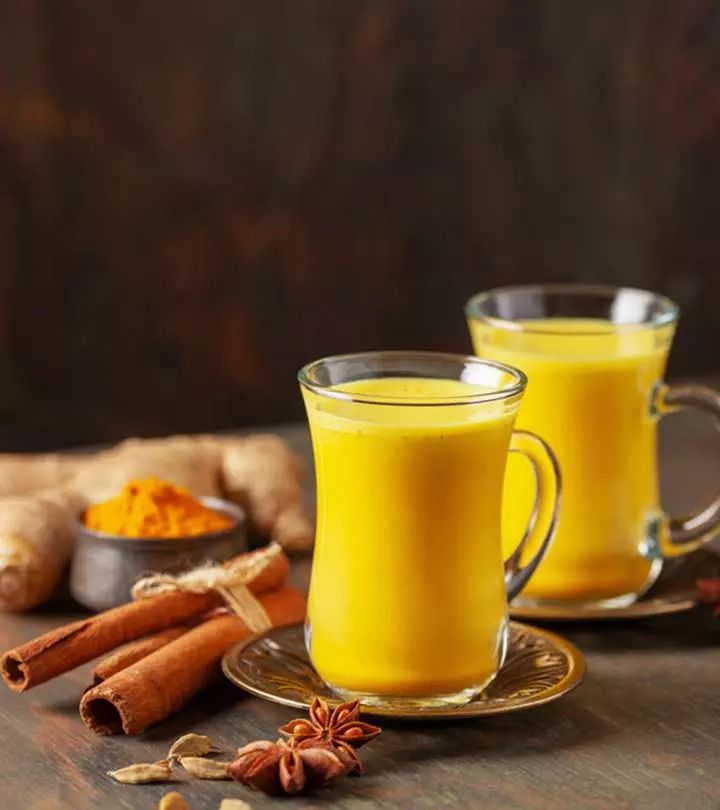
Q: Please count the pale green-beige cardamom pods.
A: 3